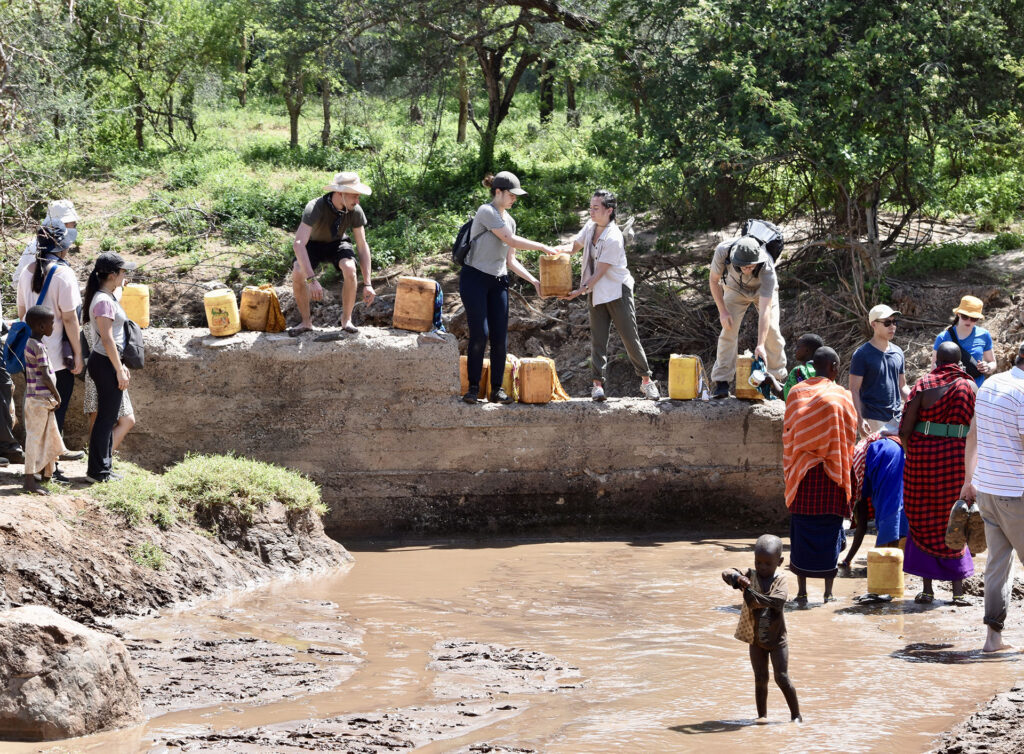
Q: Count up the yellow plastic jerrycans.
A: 11